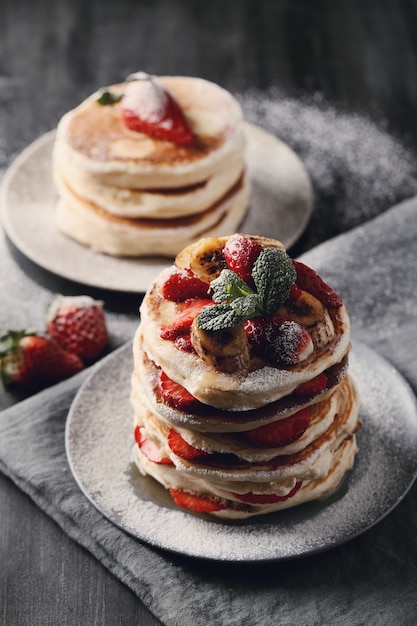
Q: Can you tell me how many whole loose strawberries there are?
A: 2